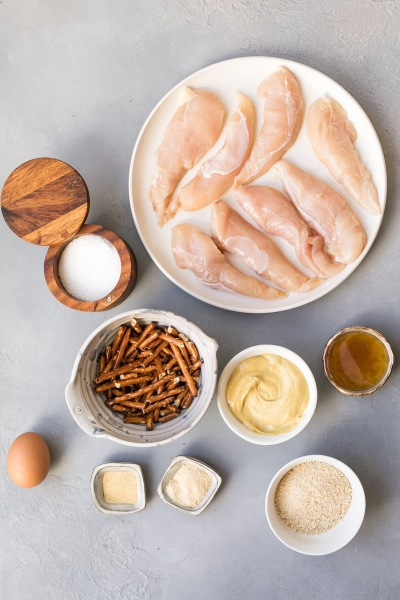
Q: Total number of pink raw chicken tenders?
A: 8